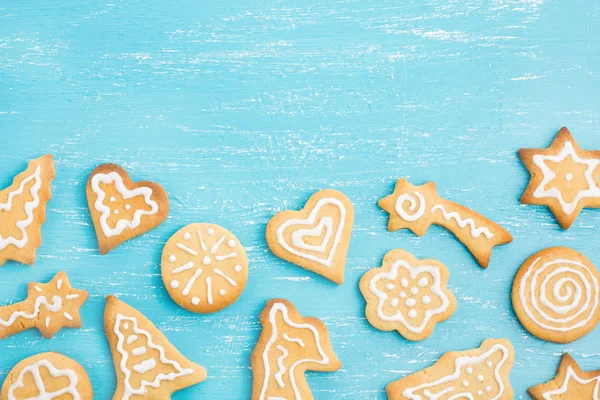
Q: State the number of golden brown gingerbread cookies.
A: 14